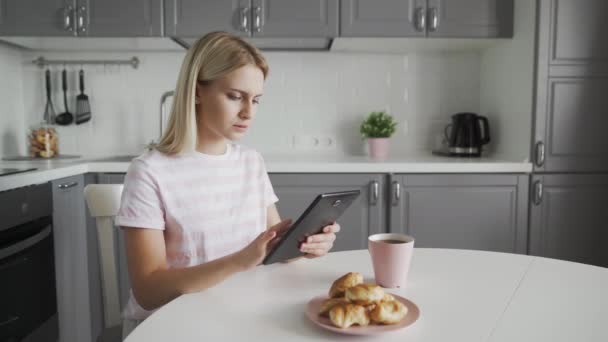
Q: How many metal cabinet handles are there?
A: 11